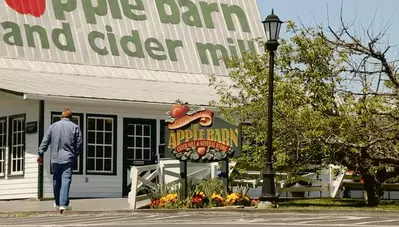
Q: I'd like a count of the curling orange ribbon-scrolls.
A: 1